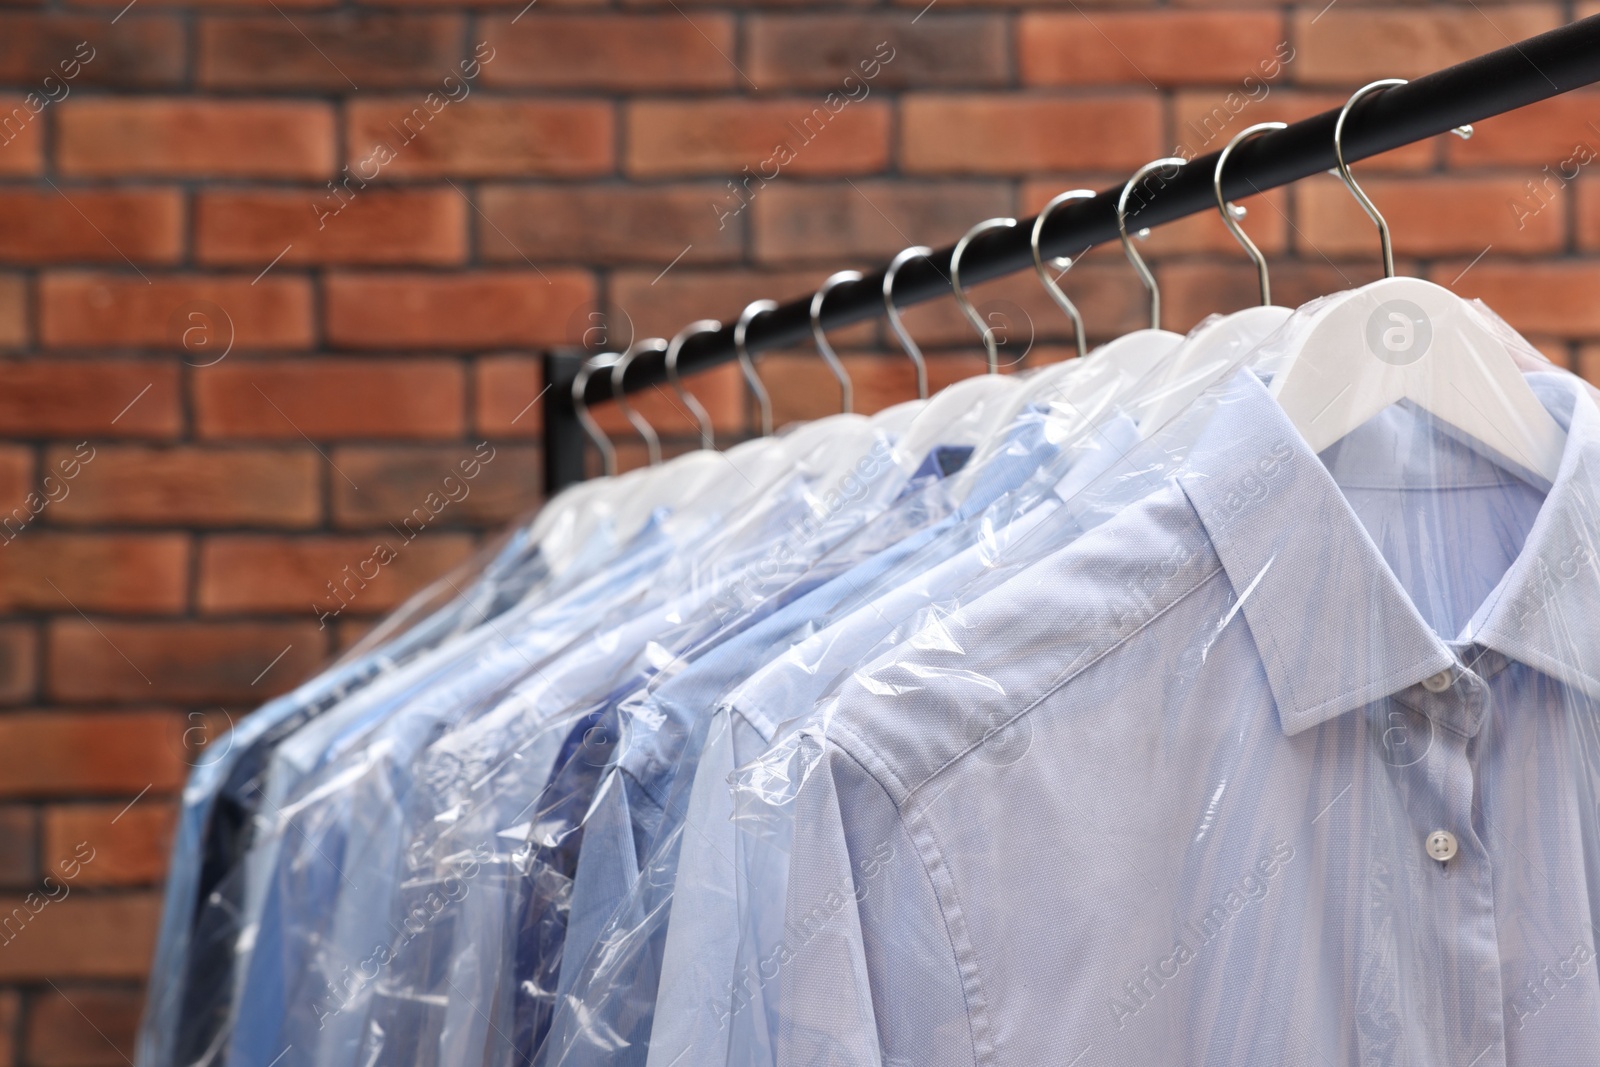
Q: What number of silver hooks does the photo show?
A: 11